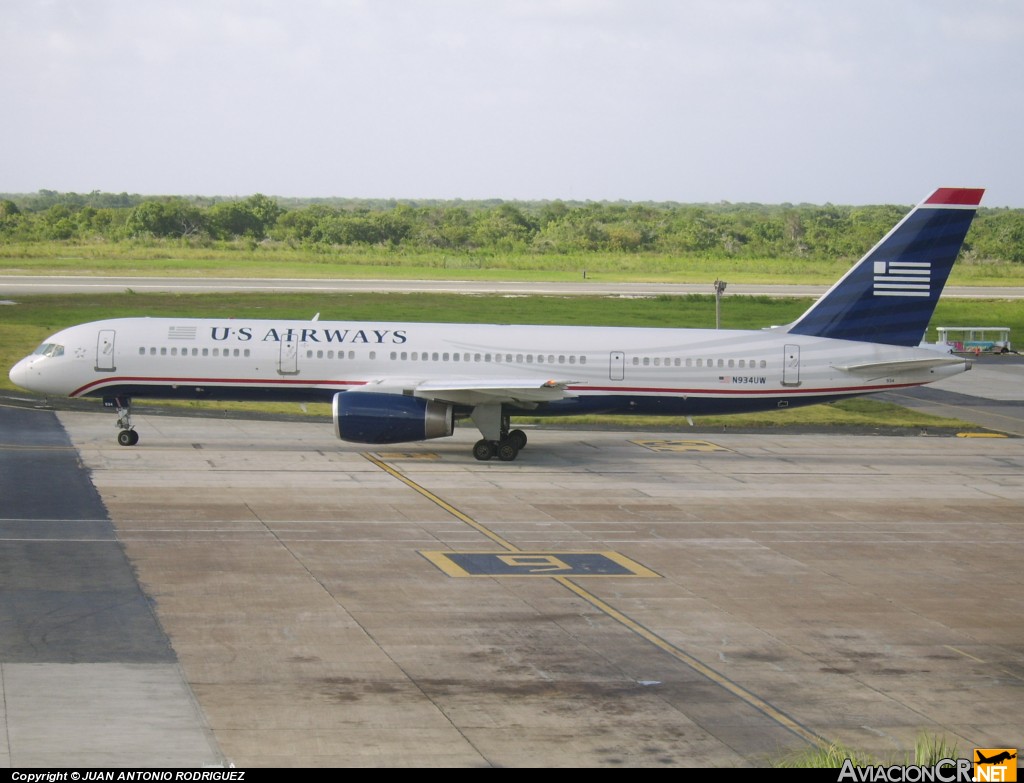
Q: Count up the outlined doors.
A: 4